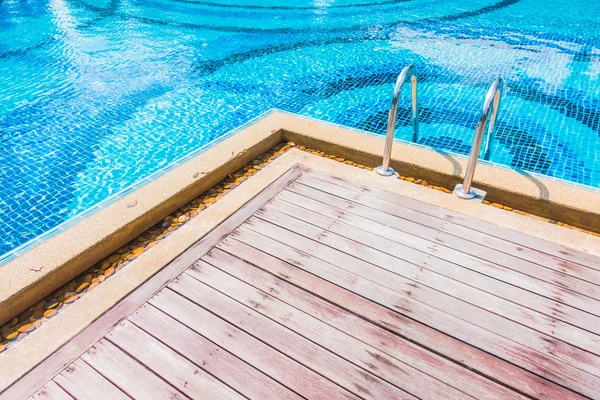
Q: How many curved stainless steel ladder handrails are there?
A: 2